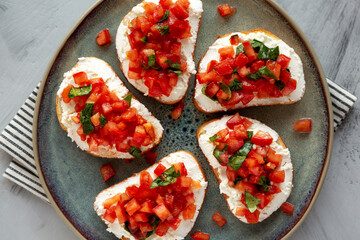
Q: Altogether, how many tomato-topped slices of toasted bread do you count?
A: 5